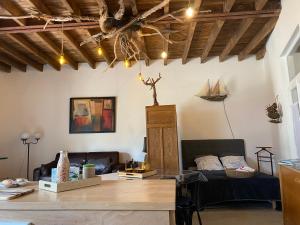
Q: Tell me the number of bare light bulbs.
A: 6